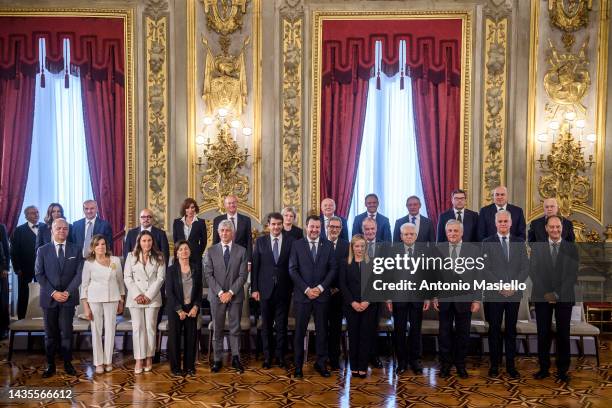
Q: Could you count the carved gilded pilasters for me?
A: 3